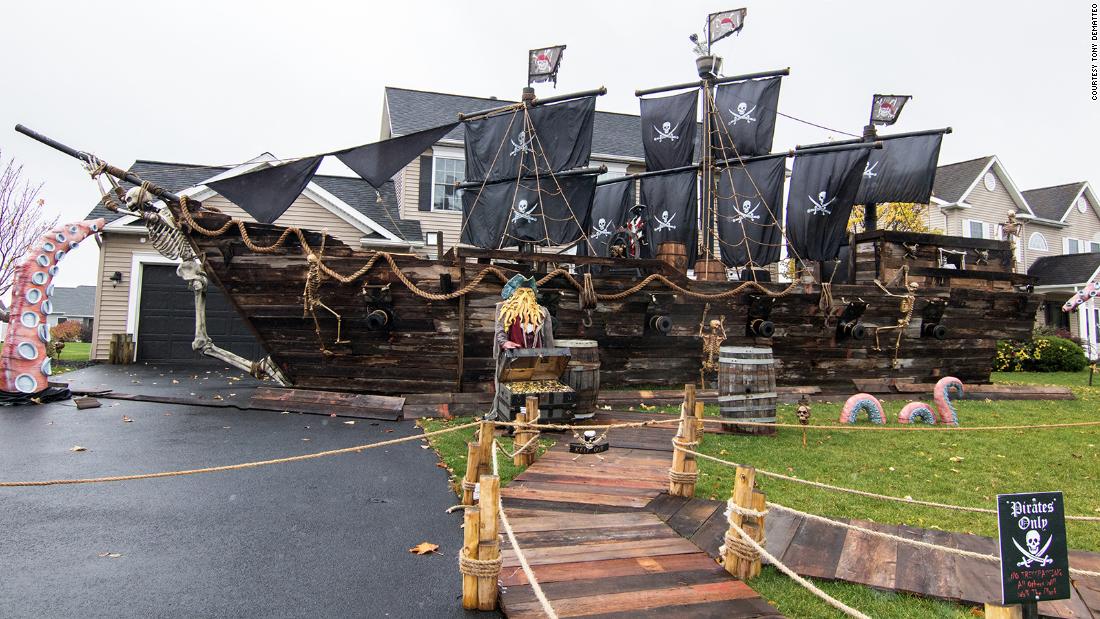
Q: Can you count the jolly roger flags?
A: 12